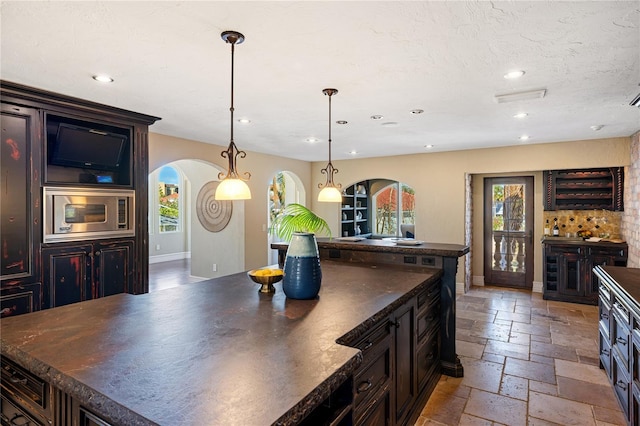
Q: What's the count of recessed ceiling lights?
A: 11